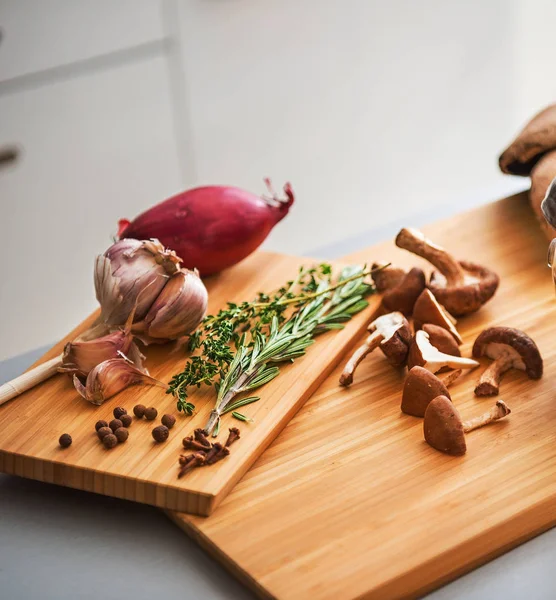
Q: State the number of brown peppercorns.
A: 12